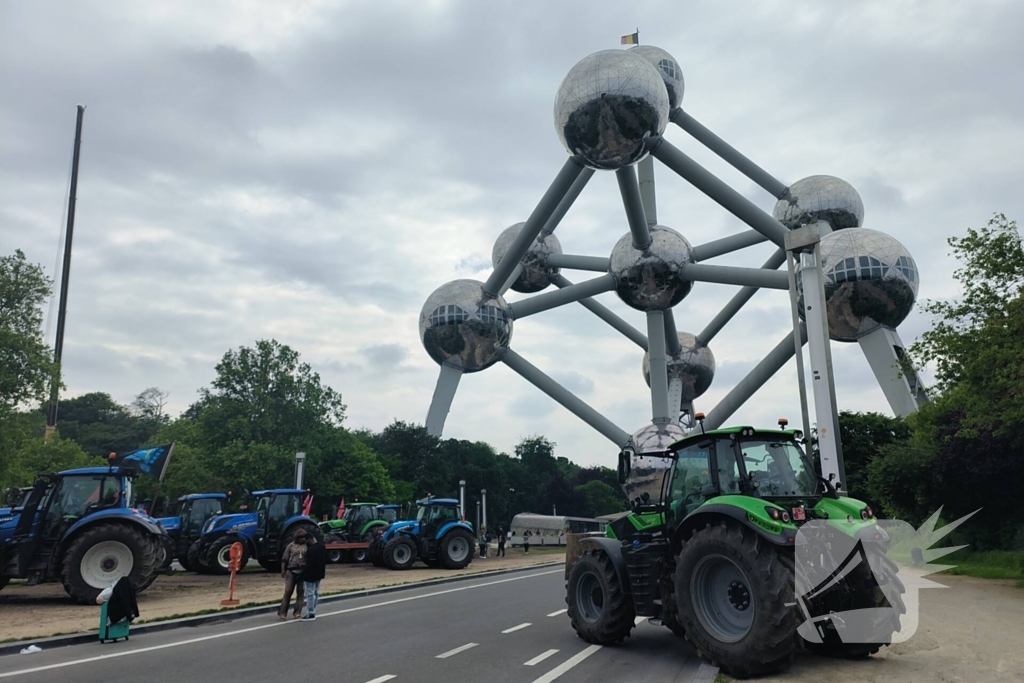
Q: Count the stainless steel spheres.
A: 9